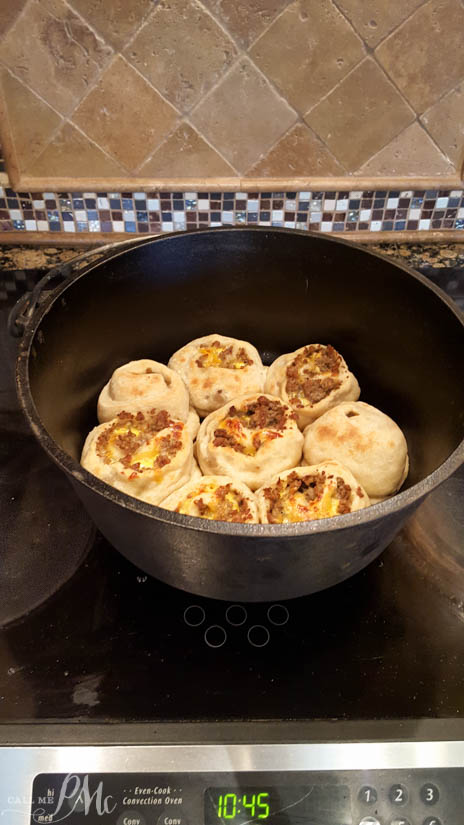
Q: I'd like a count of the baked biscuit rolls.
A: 8